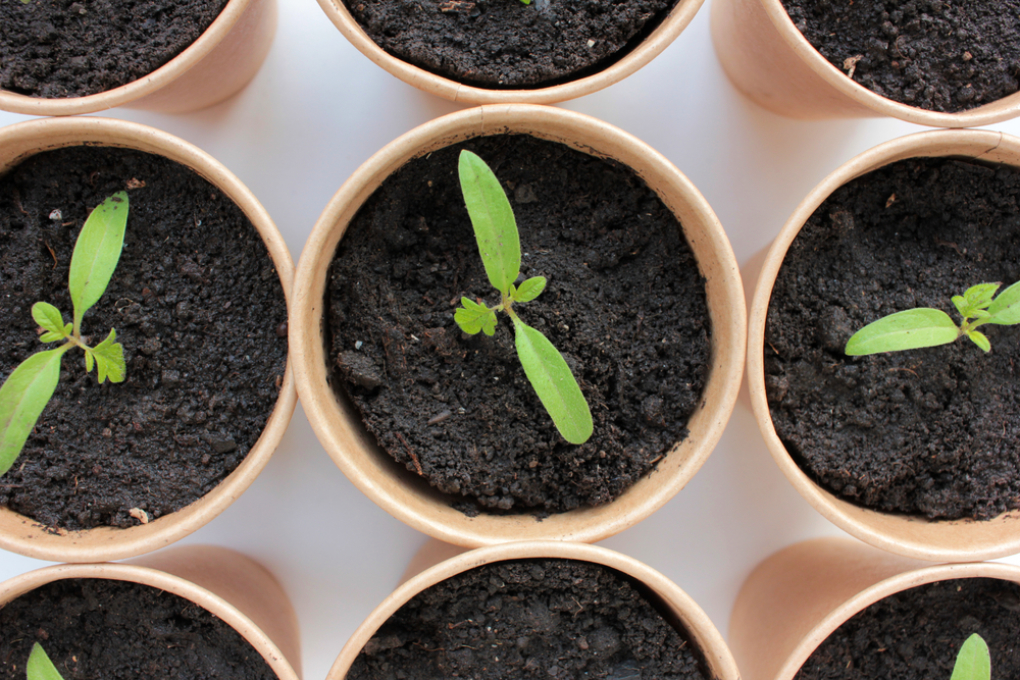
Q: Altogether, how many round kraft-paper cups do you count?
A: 9